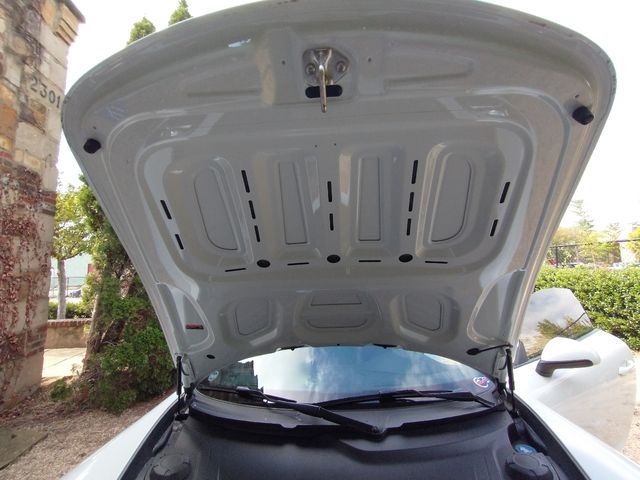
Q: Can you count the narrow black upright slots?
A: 12